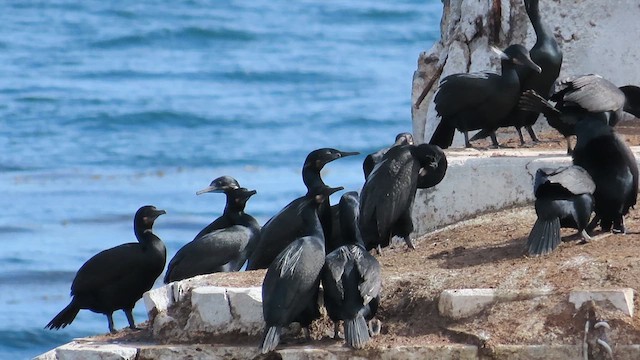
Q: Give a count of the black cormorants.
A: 13